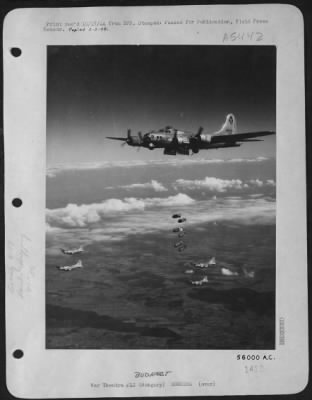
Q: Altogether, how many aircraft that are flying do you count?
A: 5